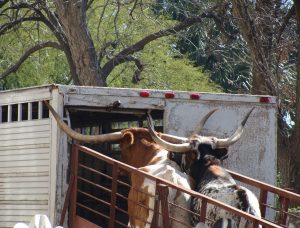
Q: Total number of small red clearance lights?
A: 4